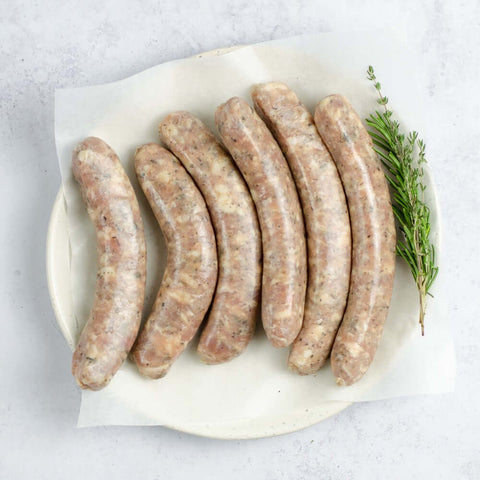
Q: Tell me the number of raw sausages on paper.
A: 6